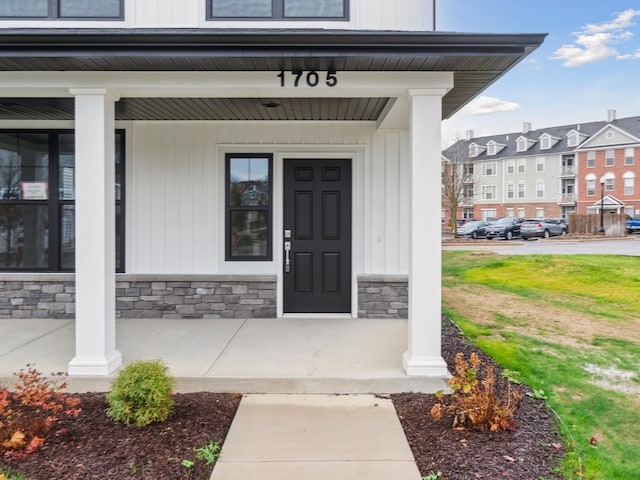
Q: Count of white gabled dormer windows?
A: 5